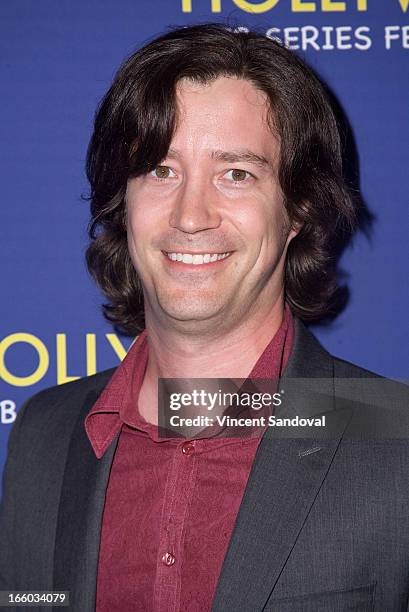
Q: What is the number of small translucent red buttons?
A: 2